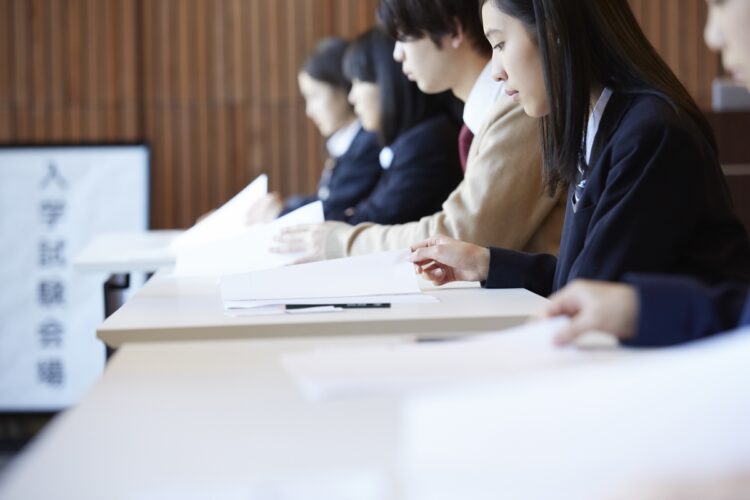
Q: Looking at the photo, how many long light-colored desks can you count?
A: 3